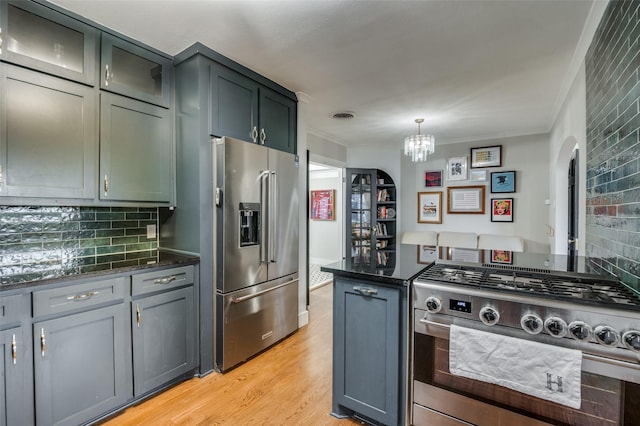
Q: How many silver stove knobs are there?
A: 7